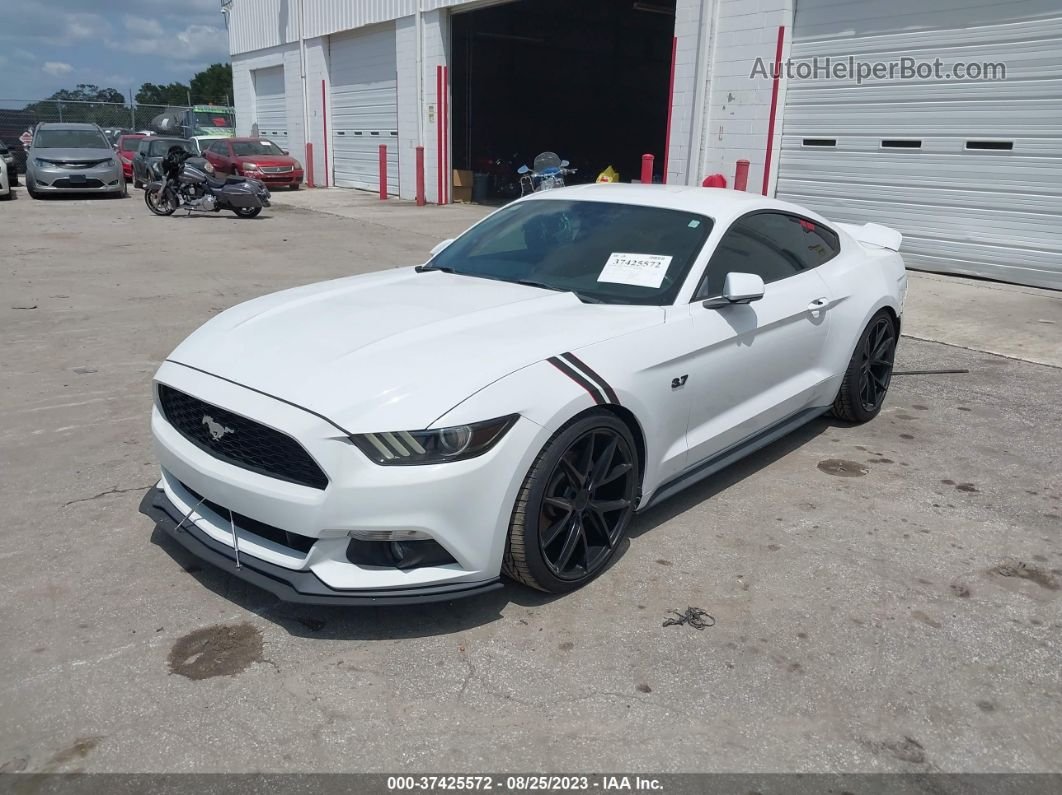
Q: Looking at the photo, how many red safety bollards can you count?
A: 5